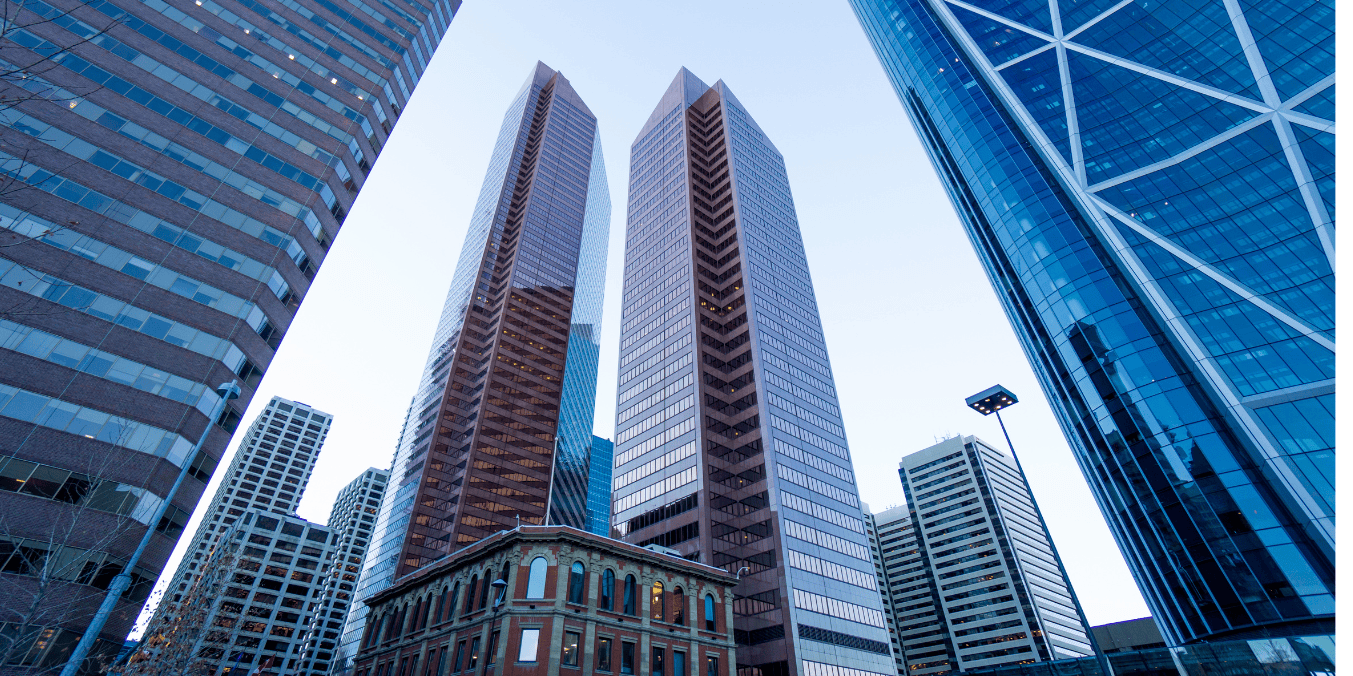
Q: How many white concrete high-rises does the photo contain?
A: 5